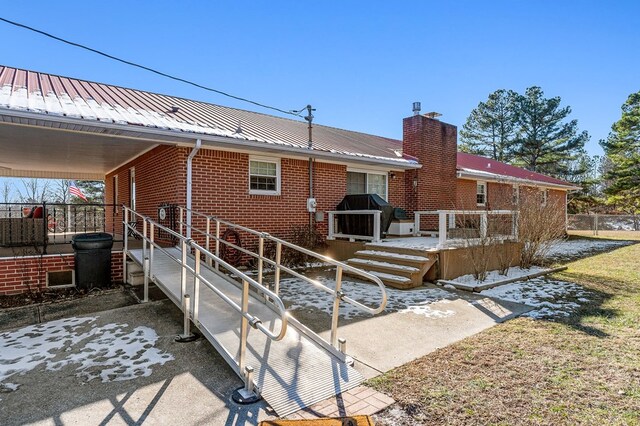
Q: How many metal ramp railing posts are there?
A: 12